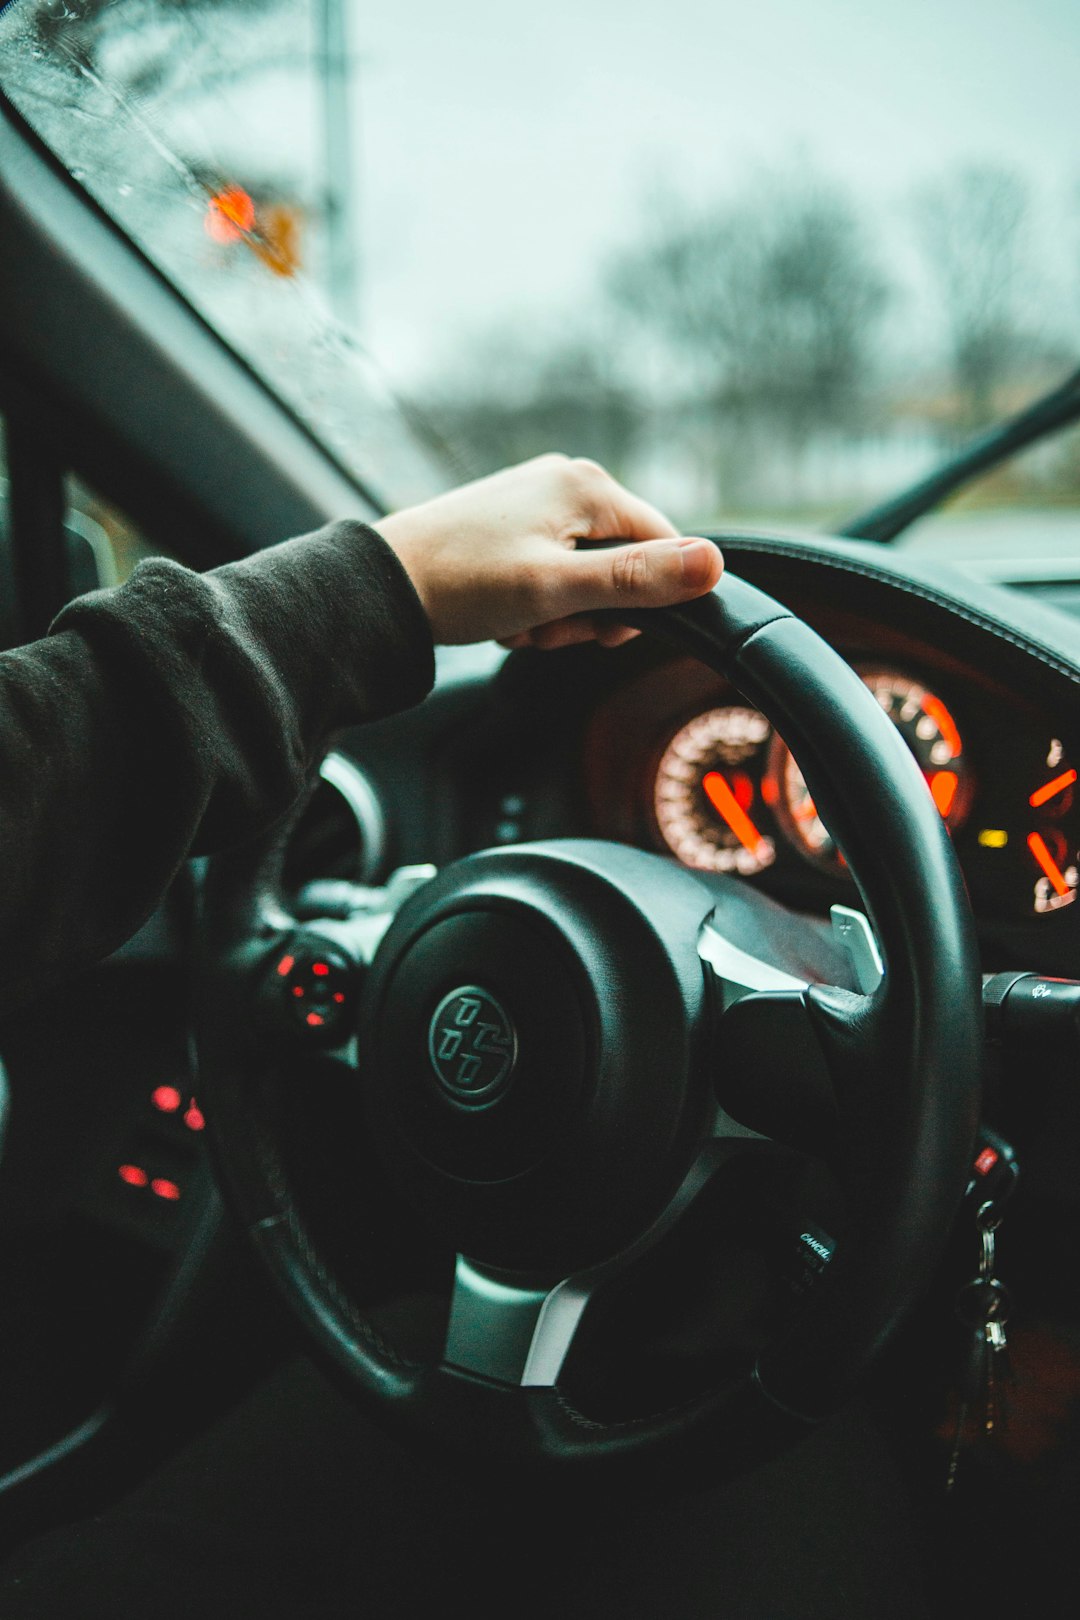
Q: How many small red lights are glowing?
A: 9